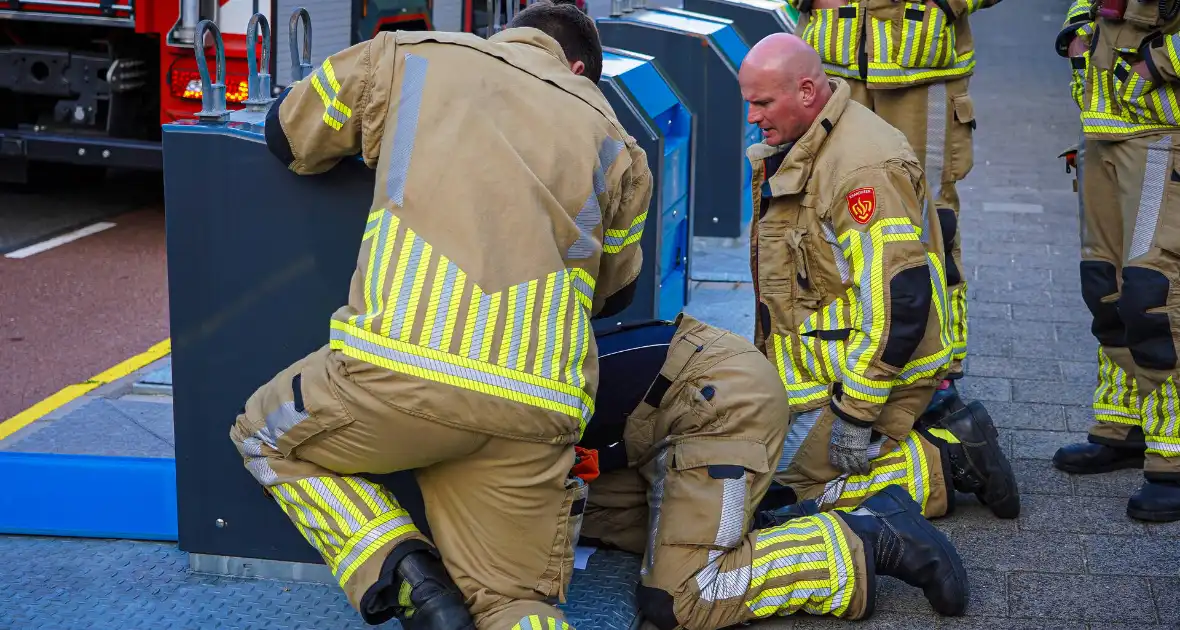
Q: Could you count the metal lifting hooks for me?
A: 3